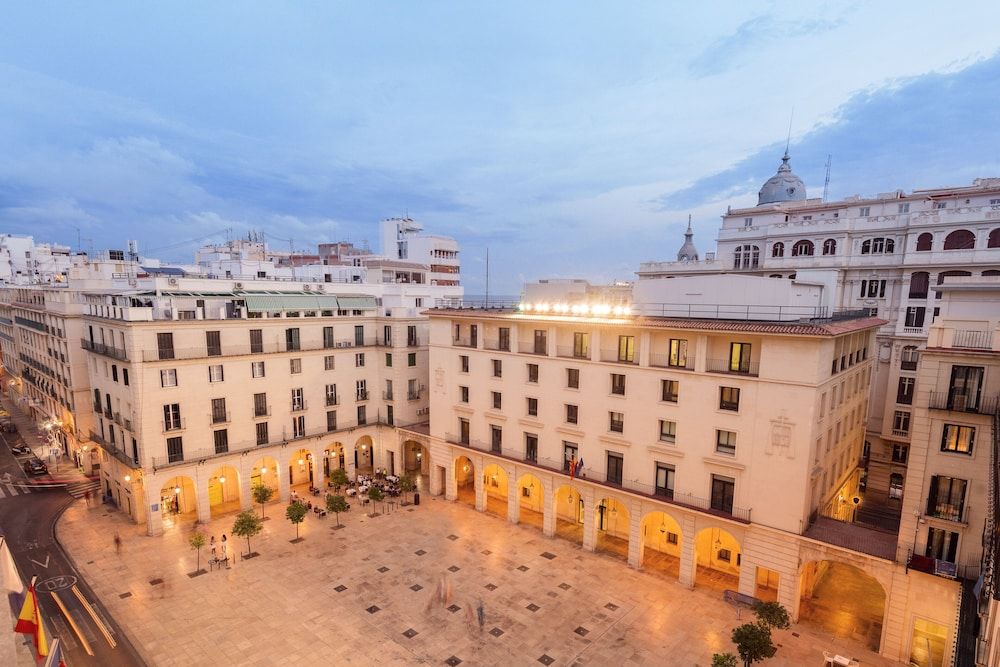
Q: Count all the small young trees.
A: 11